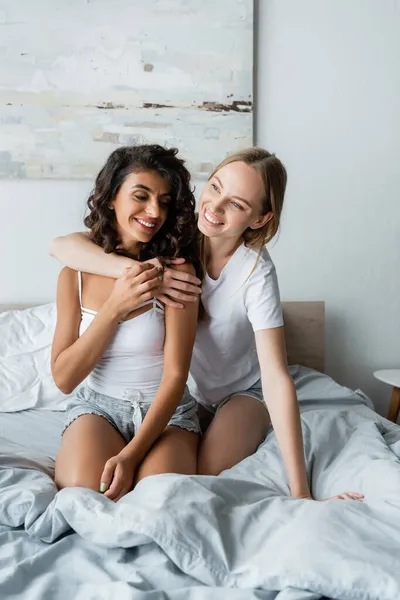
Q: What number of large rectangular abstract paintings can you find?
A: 1